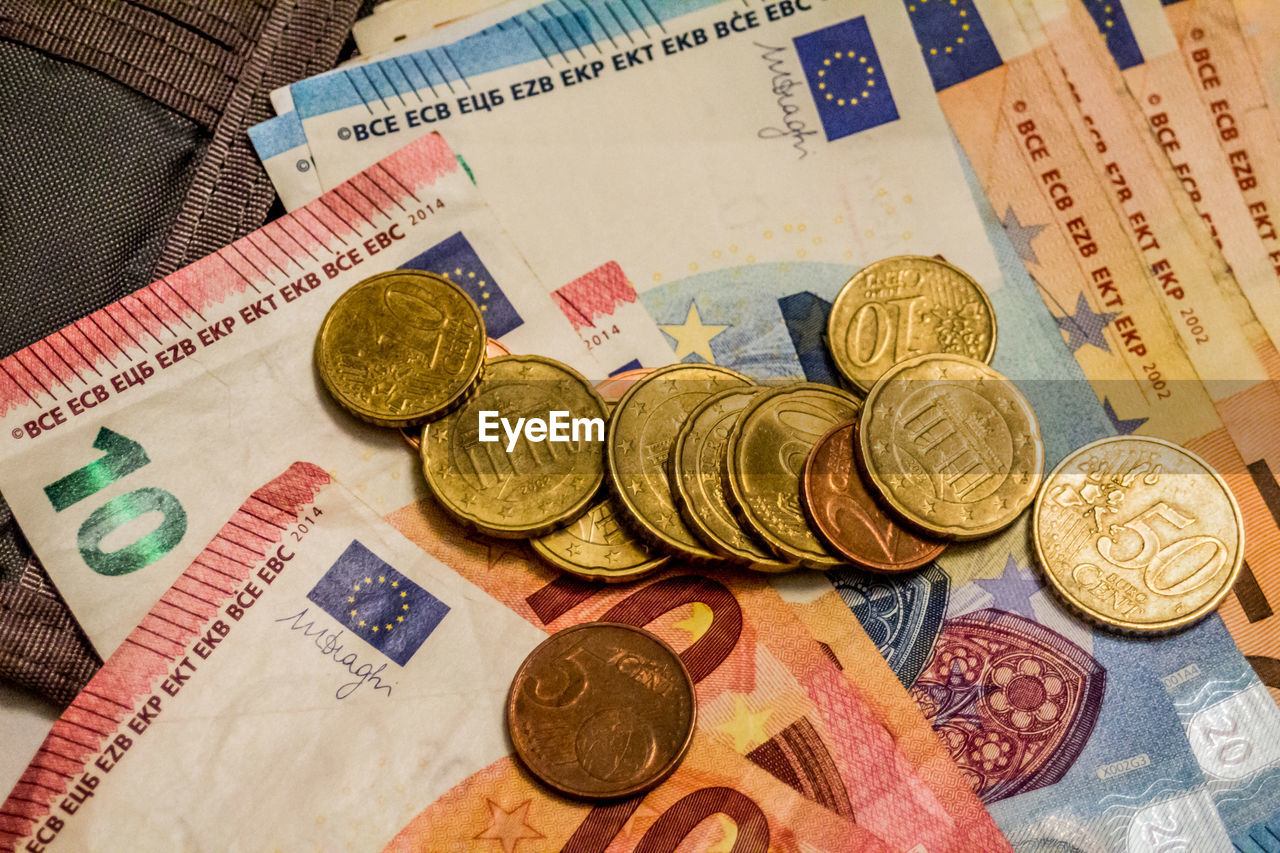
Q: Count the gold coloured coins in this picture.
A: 9